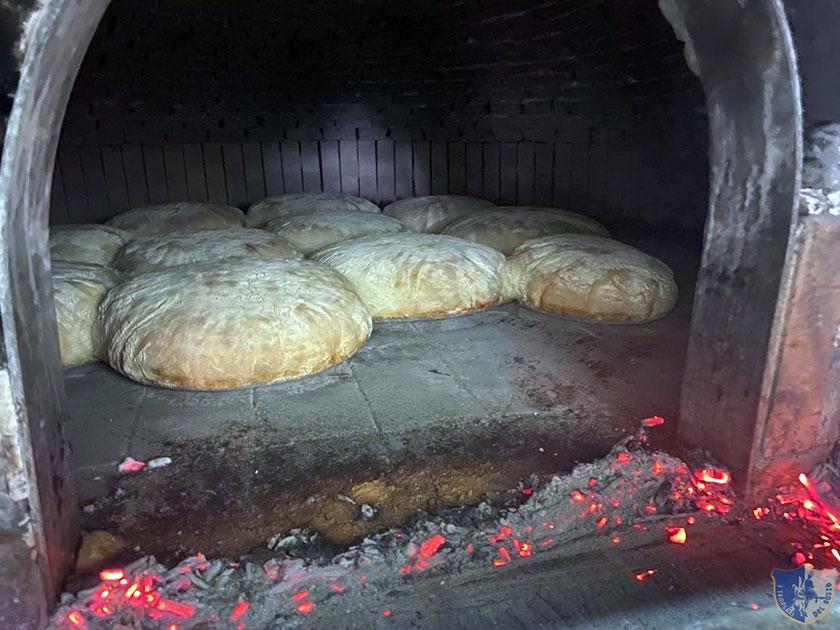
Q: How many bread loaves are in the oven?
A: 11